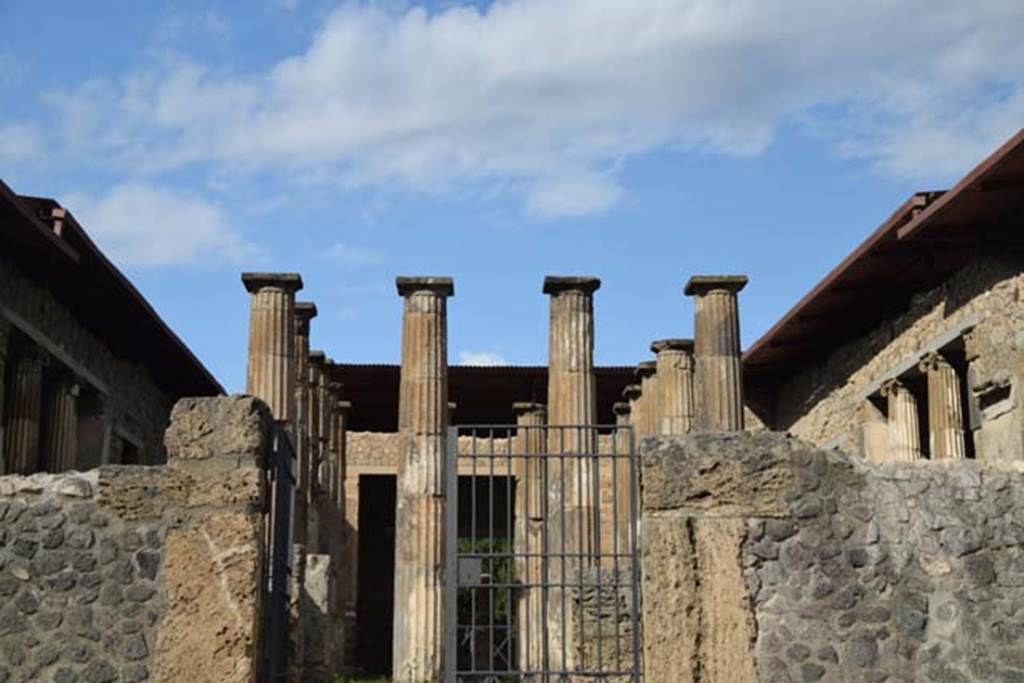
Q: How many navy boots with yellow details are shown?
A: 0